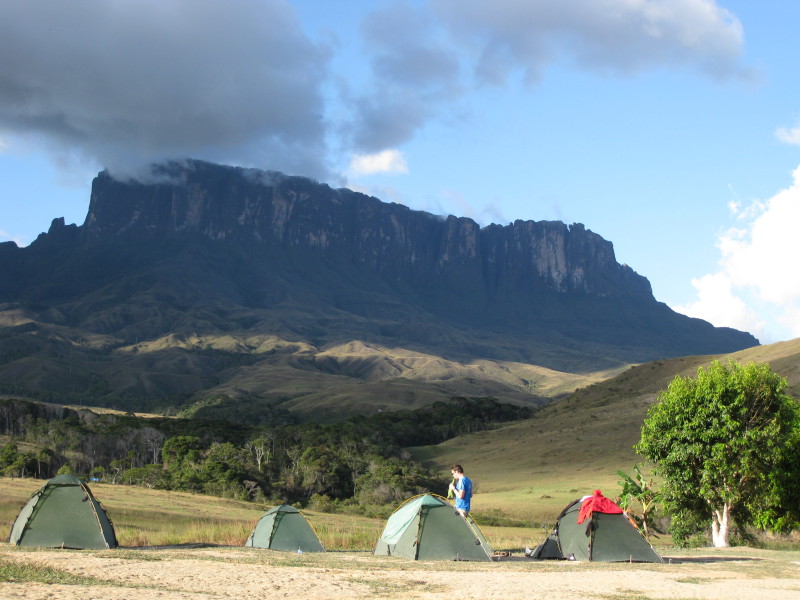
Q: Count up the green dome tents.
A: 4